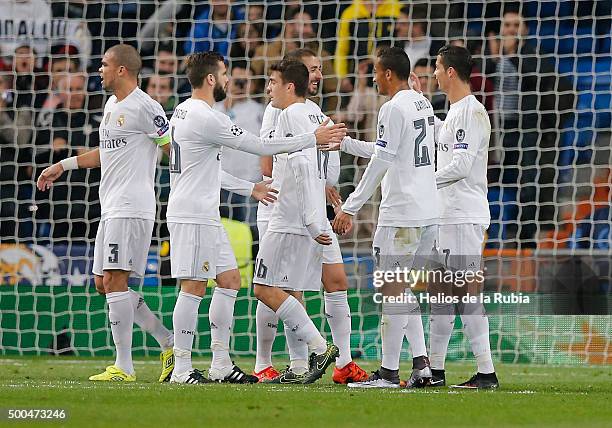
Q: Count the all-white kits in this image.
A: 6